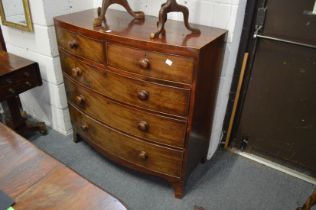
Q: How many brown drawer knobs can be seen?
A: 8